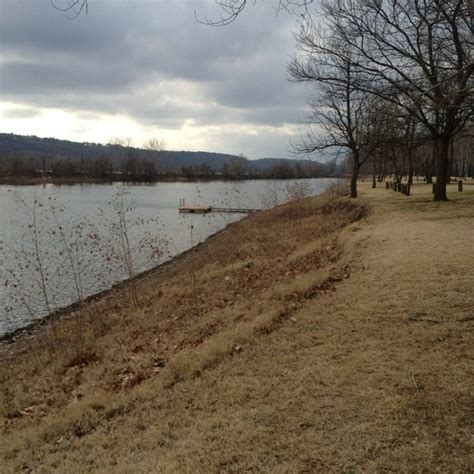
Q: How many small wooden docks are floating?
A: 1